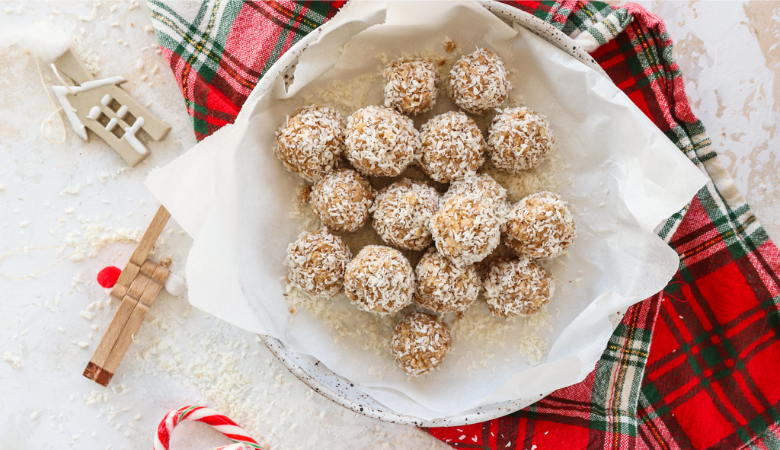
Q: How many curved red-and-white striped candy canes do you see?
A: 1